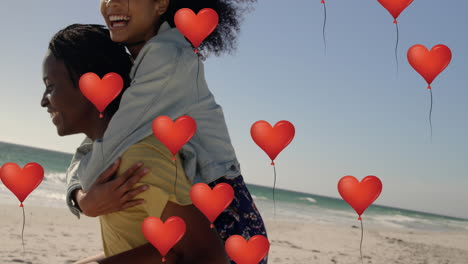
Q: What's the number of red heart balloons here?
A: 11